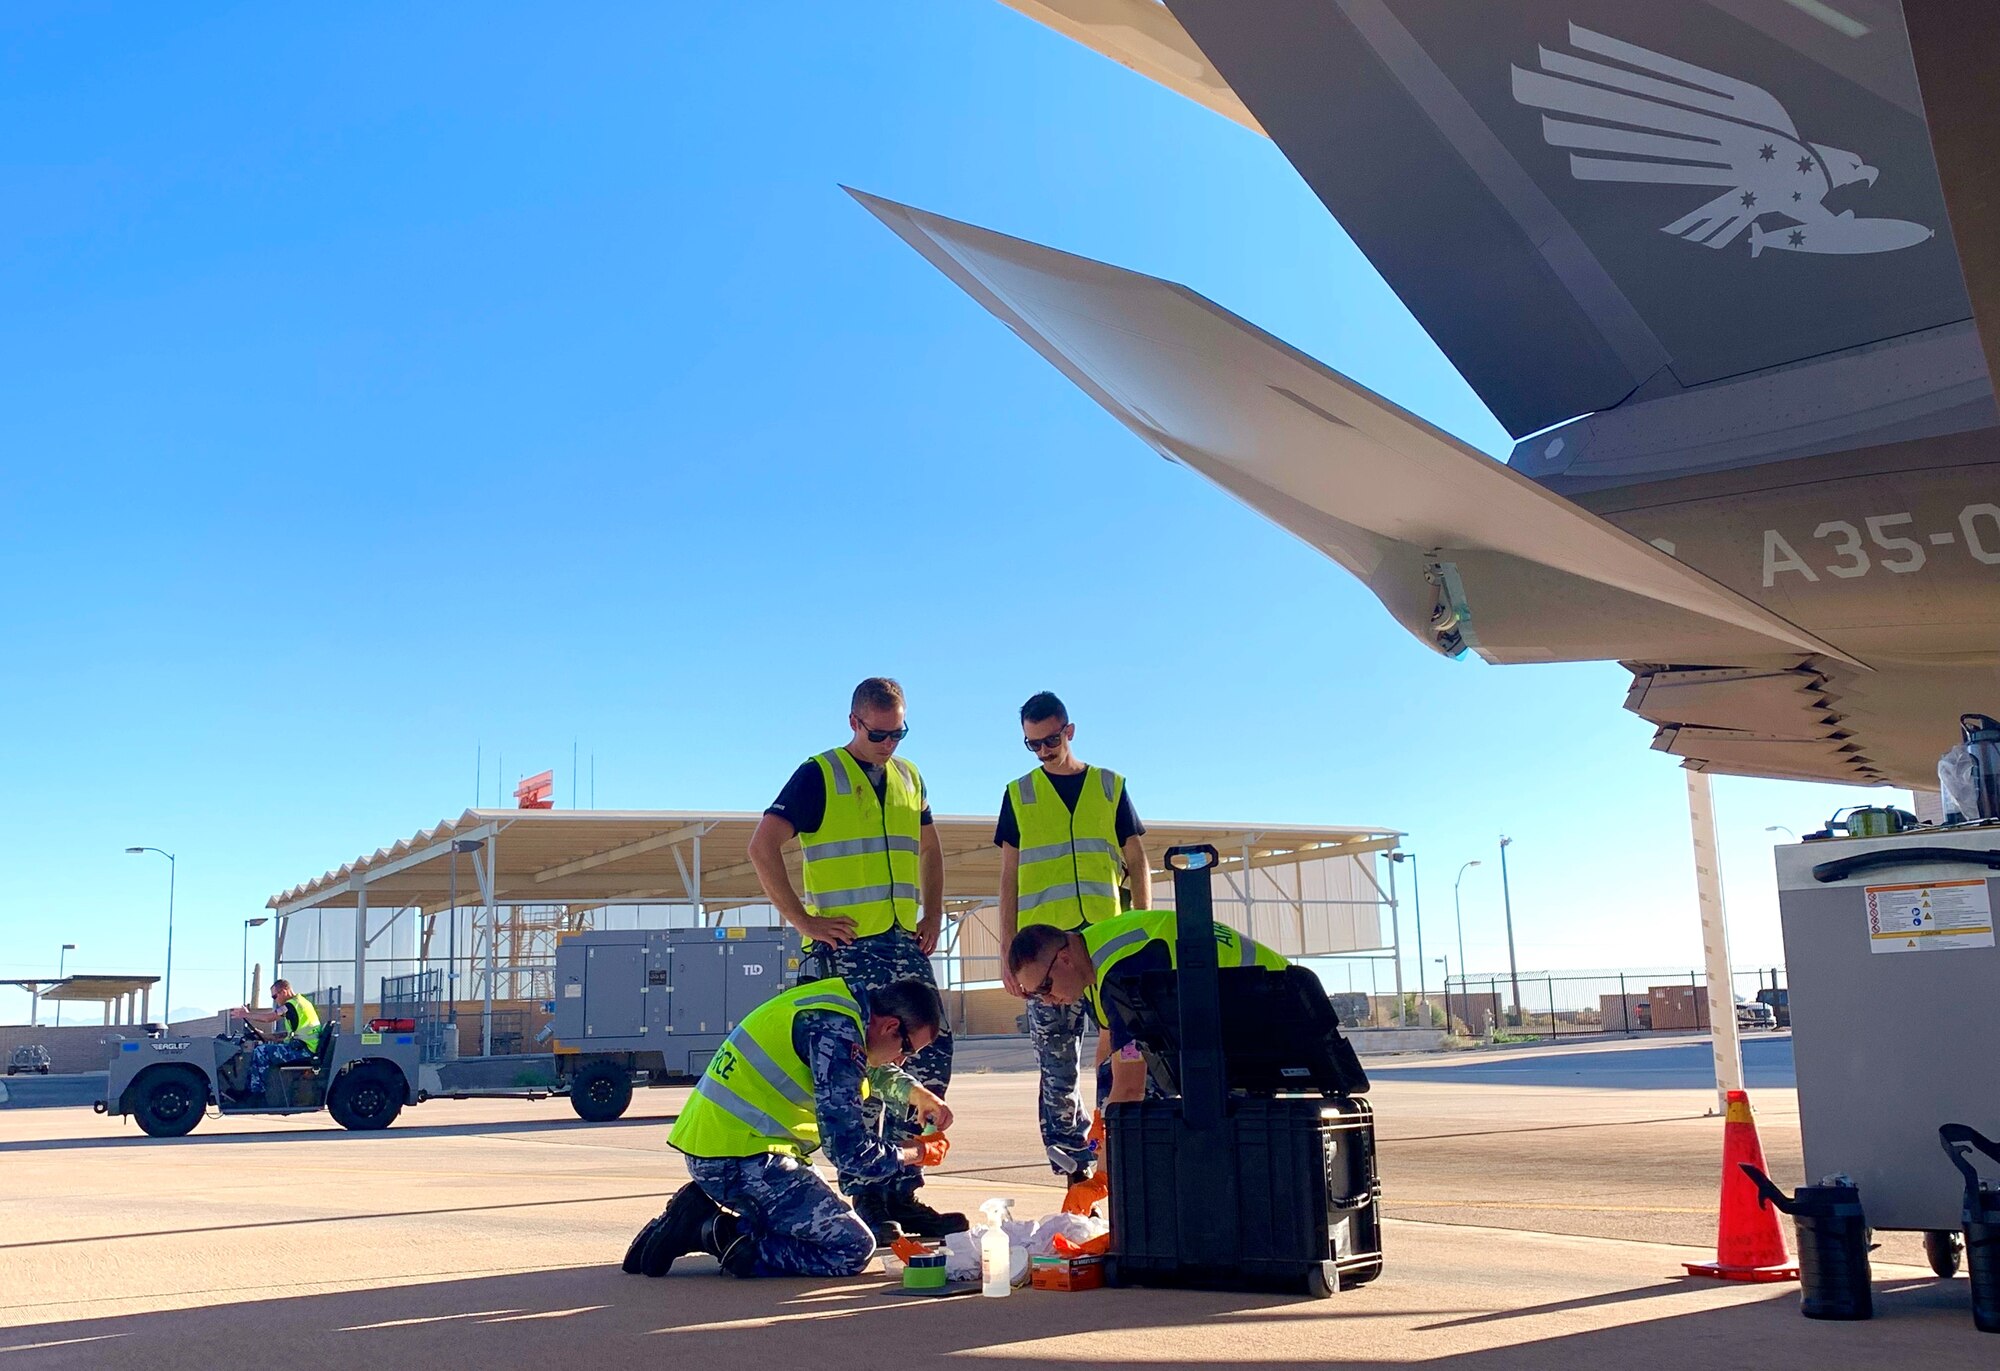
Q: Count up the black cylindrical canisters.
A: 2